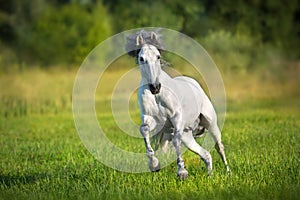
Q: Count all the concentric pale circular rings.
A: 2